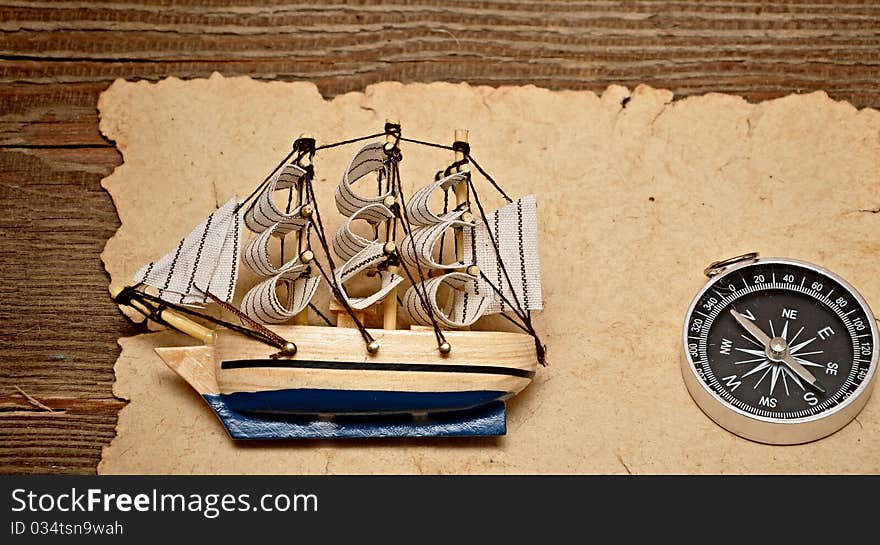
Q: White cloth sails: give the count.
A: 11